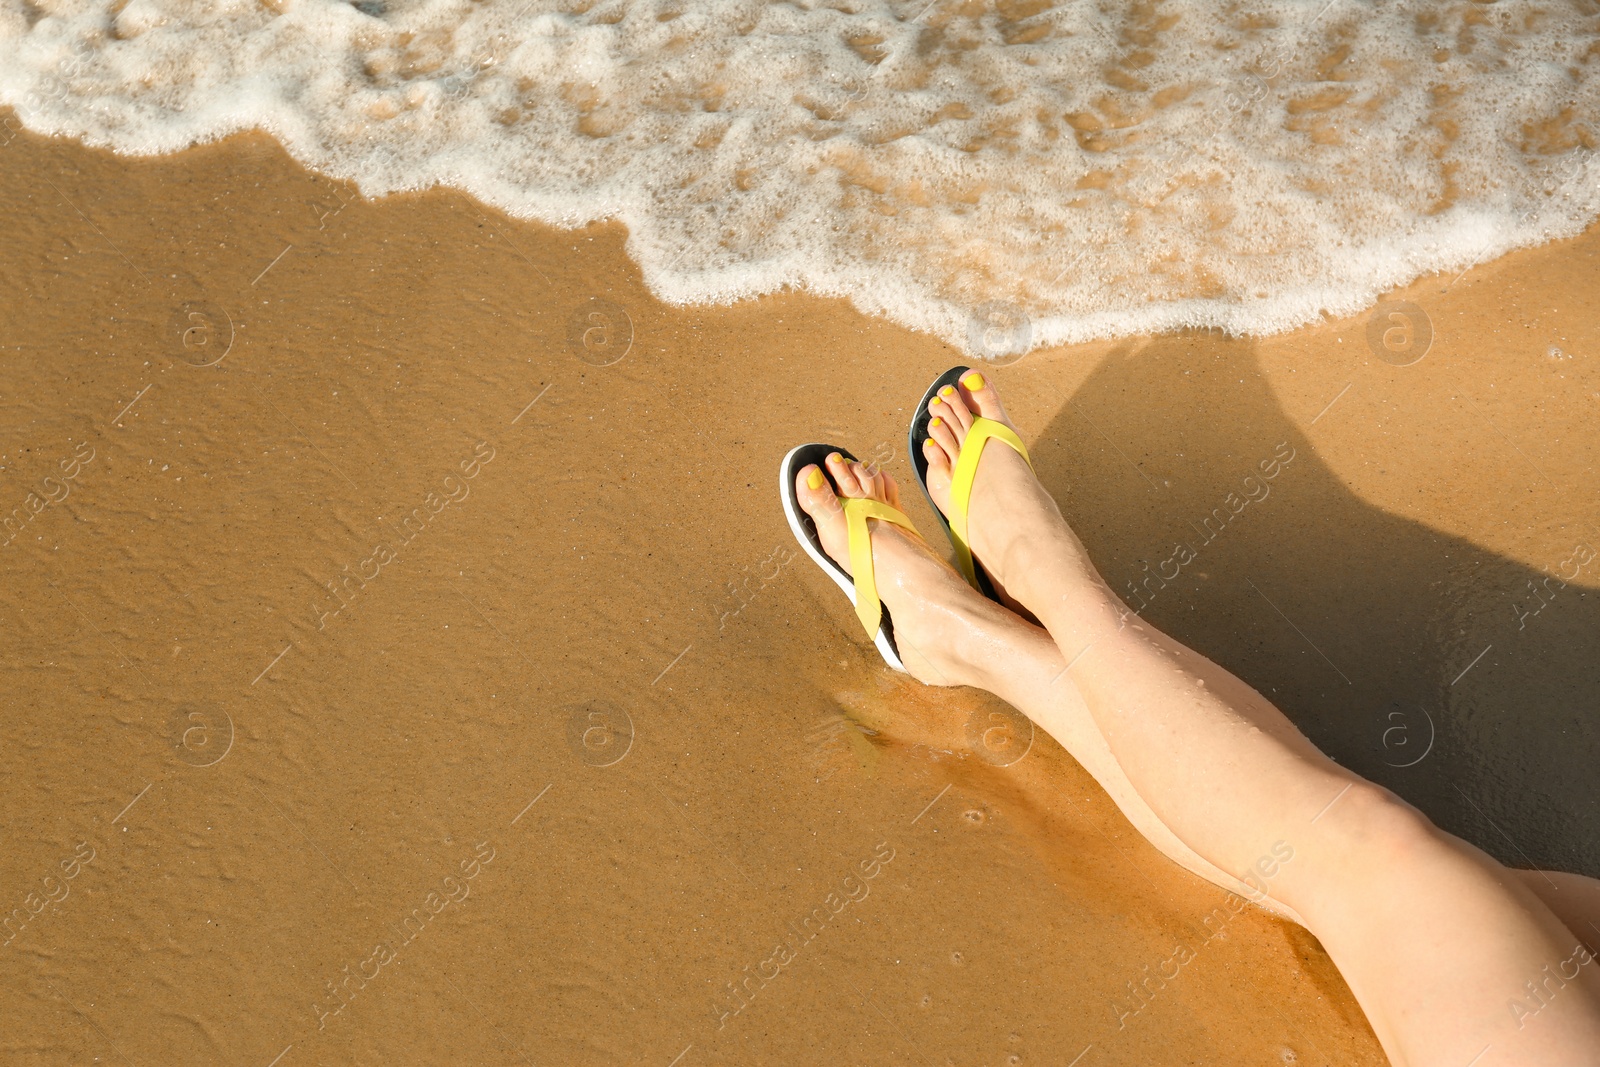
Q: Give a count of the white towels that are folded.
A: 0